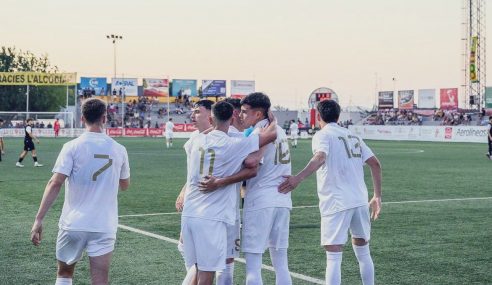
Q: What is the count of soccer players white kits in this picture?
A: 8